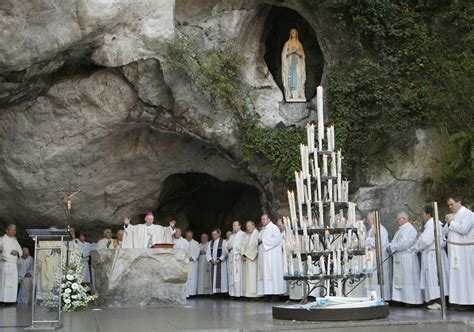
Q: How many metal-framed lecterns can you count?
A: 1